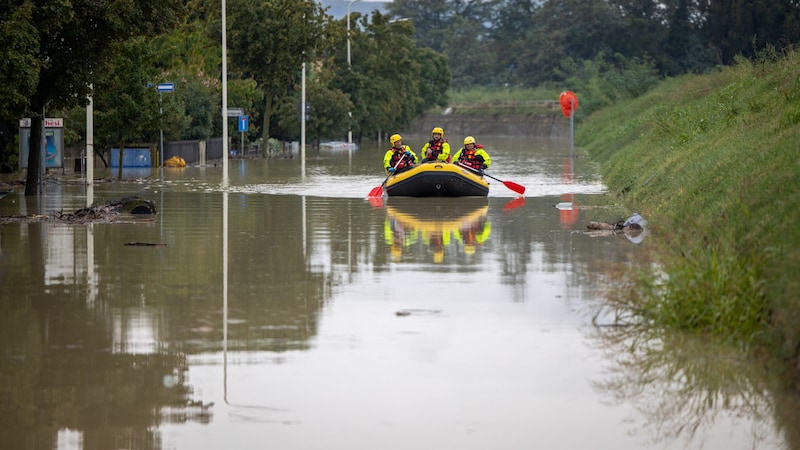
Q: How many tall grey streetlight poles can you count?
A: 4